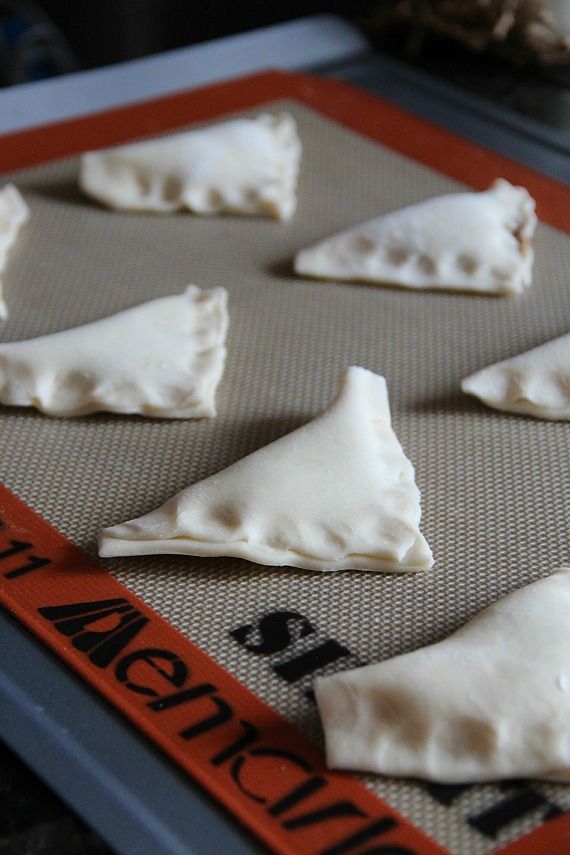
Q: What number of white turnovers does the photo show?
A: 7